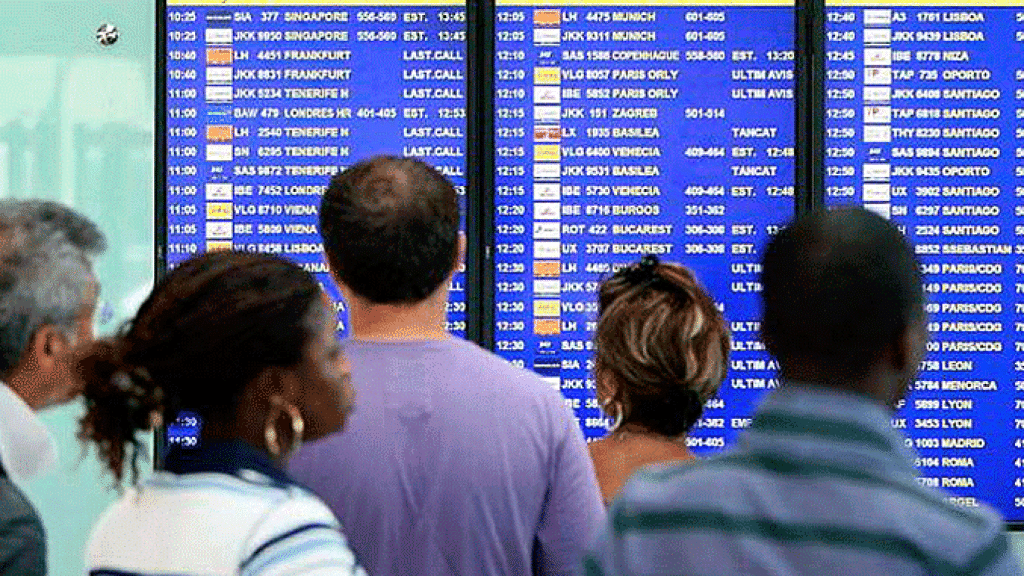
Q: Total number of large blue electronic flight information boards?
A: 3